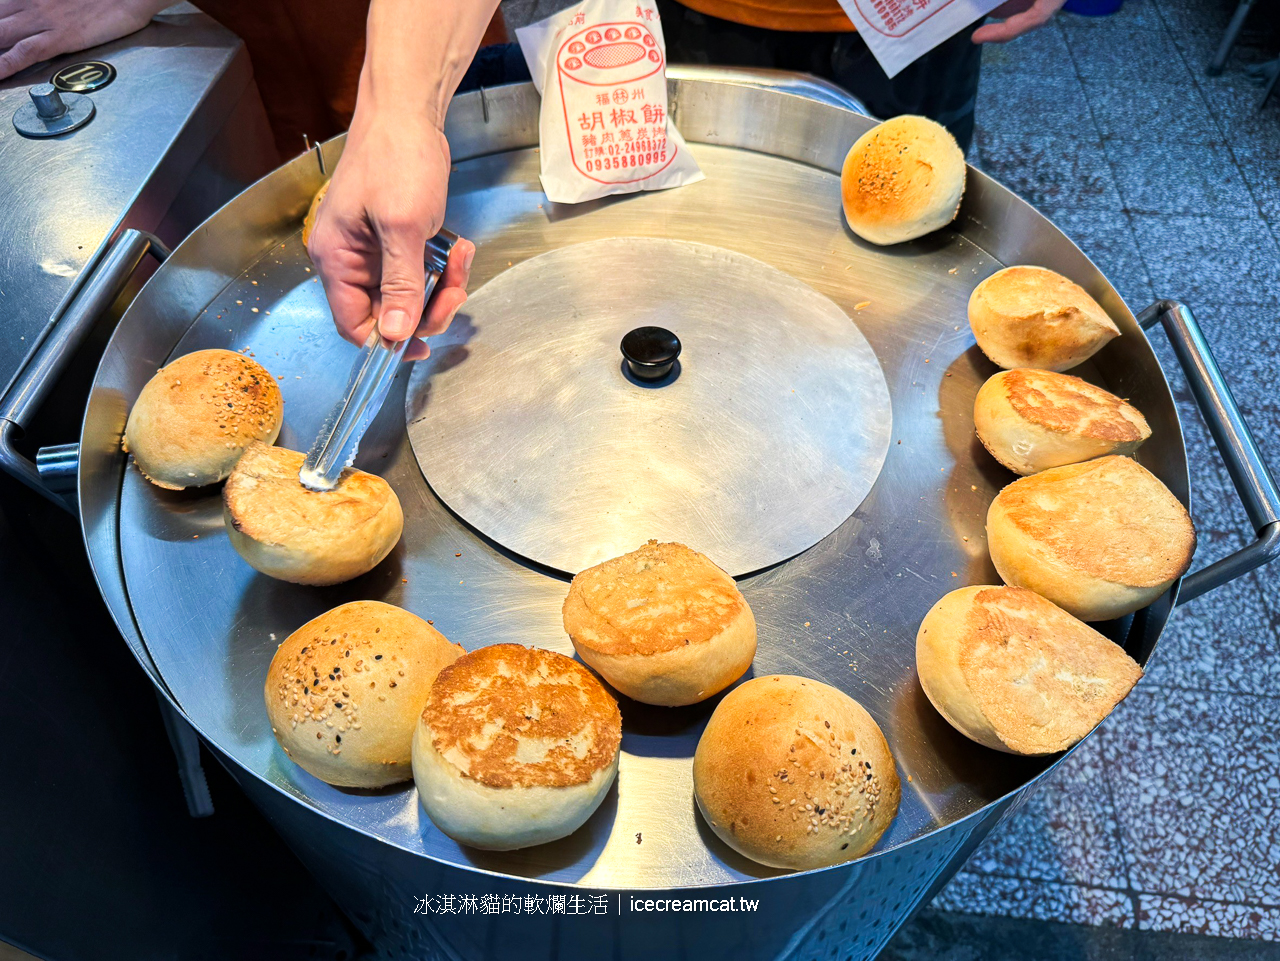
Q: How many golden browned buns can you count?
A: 12